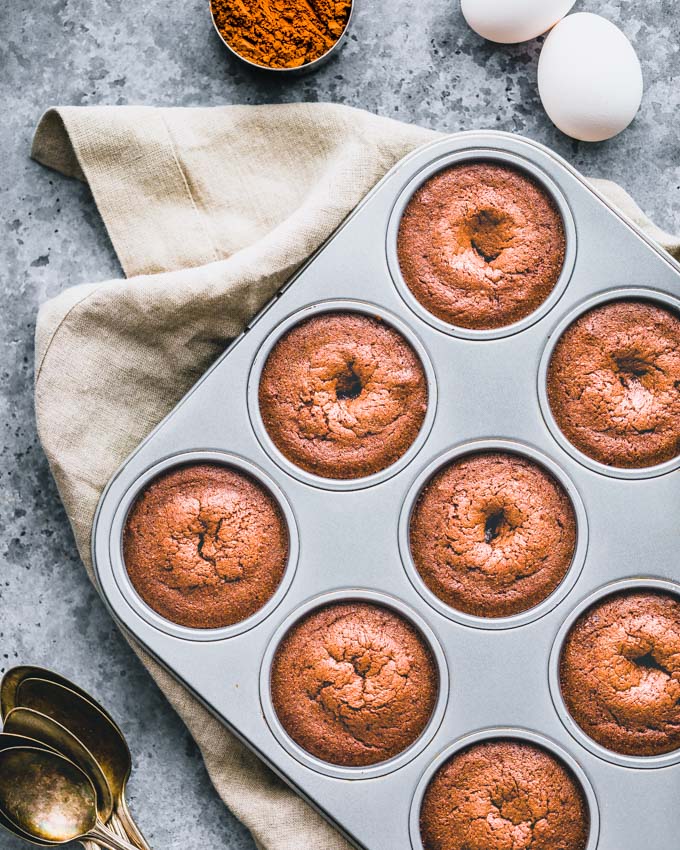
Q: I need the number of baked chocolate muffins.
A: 8